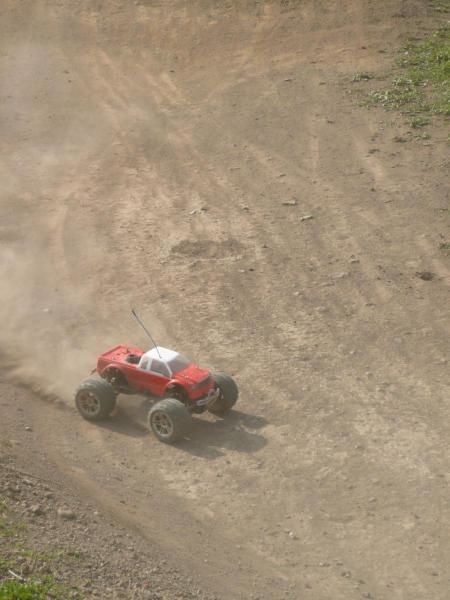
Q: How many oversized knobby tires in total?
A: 3